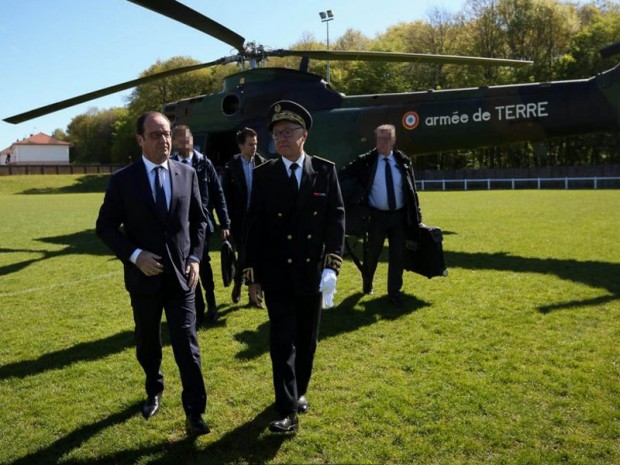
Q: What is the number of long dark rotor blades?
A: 3